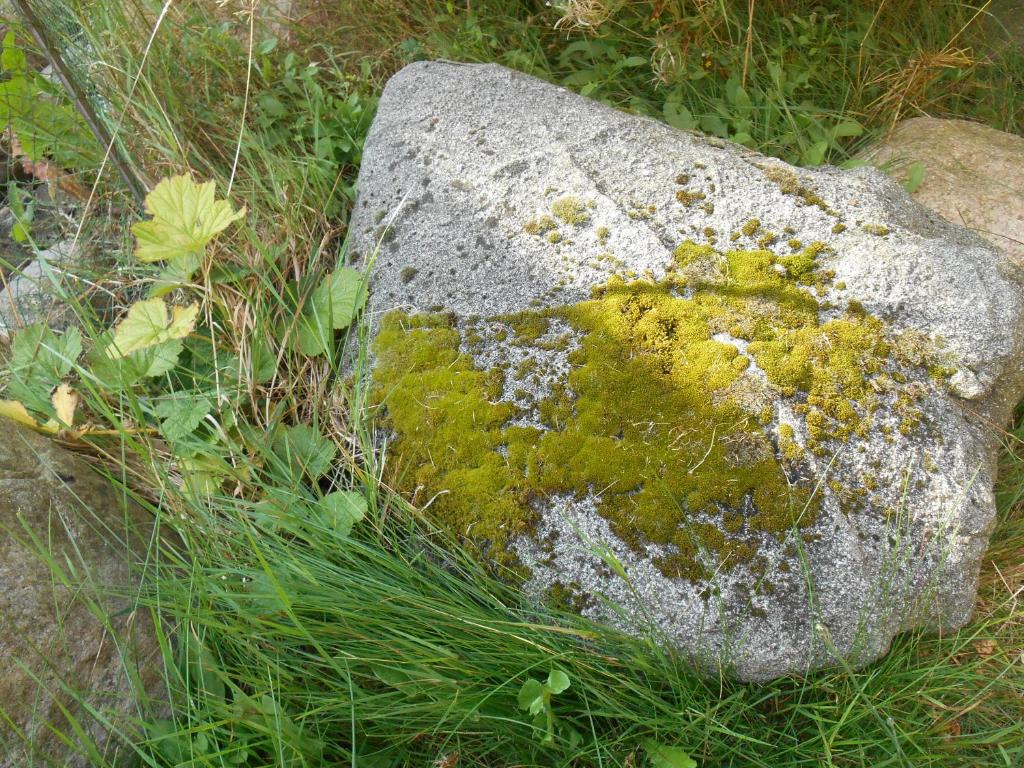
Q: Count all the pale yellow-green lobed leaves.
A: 2